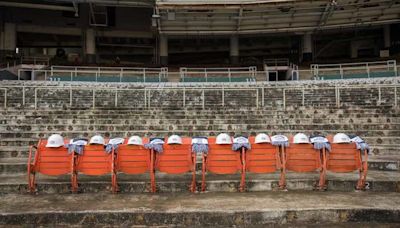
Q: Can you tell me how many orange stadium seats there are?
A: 8